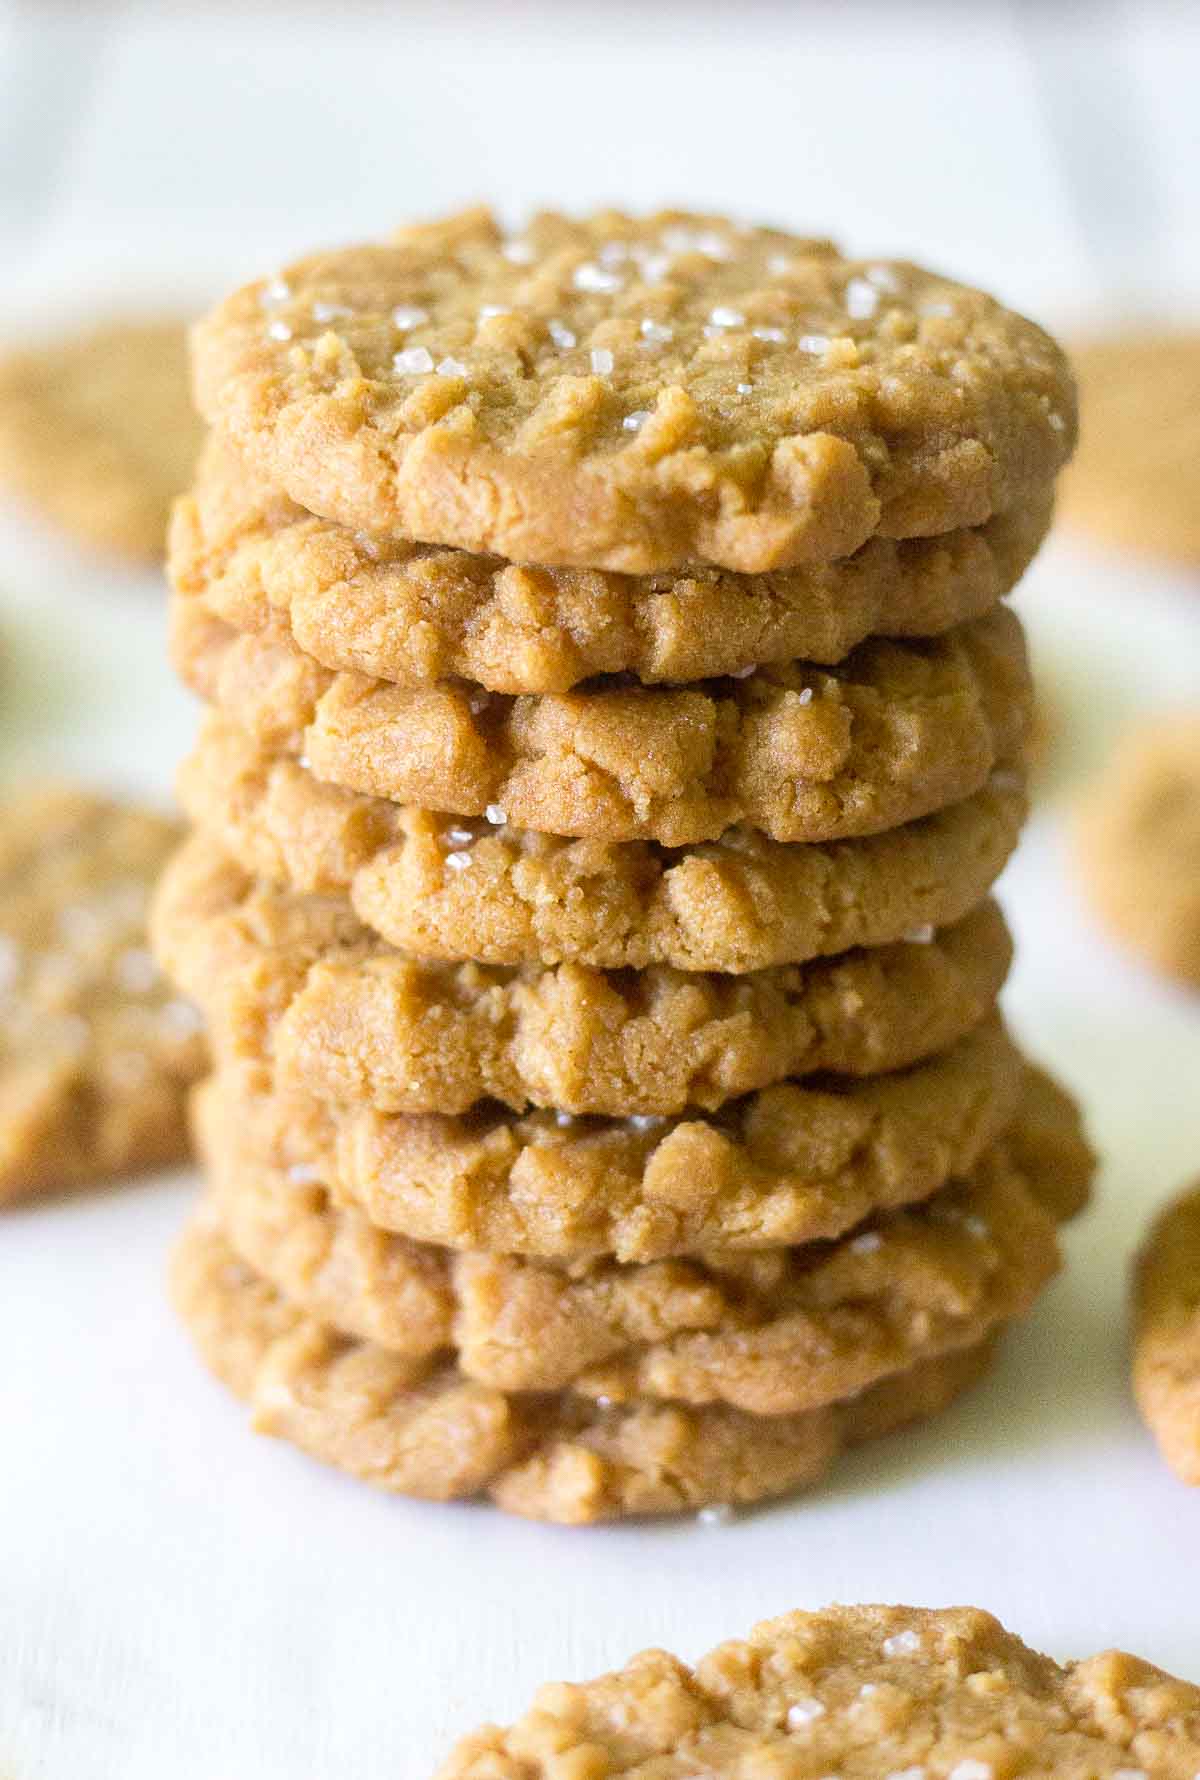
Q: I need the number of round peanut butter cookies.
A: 14